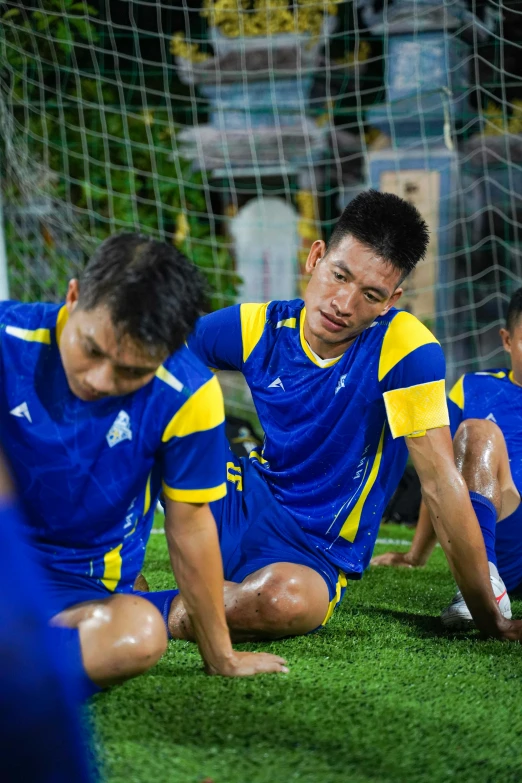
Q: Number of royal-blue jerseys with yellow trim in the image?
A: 3